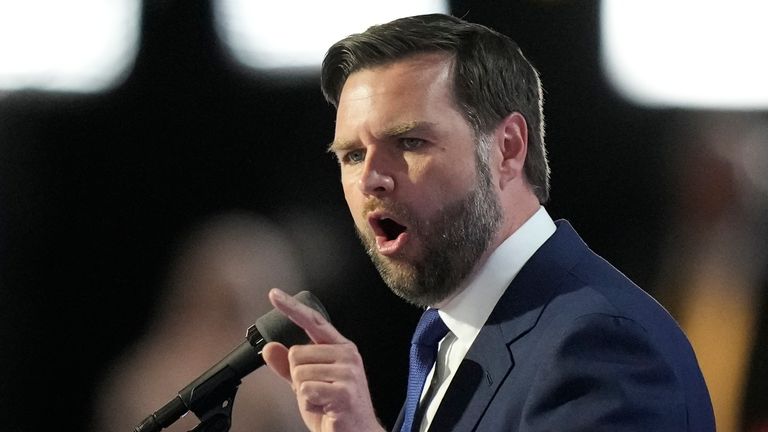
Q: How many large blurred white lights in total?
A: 3